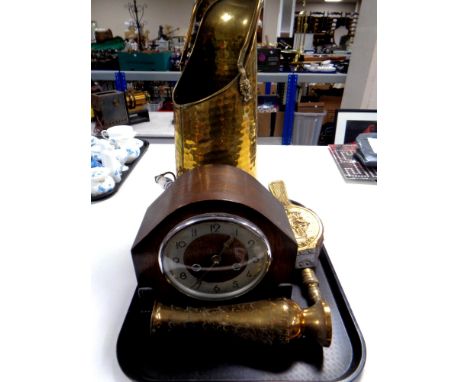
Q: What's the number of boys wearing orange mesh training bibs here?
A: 0